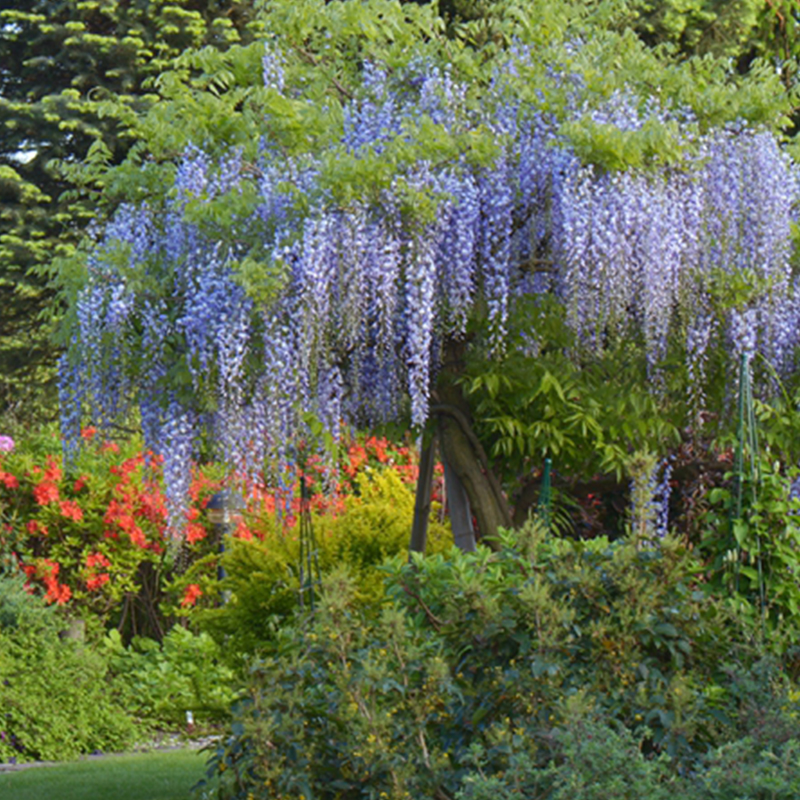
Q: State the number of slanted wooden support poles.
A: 2